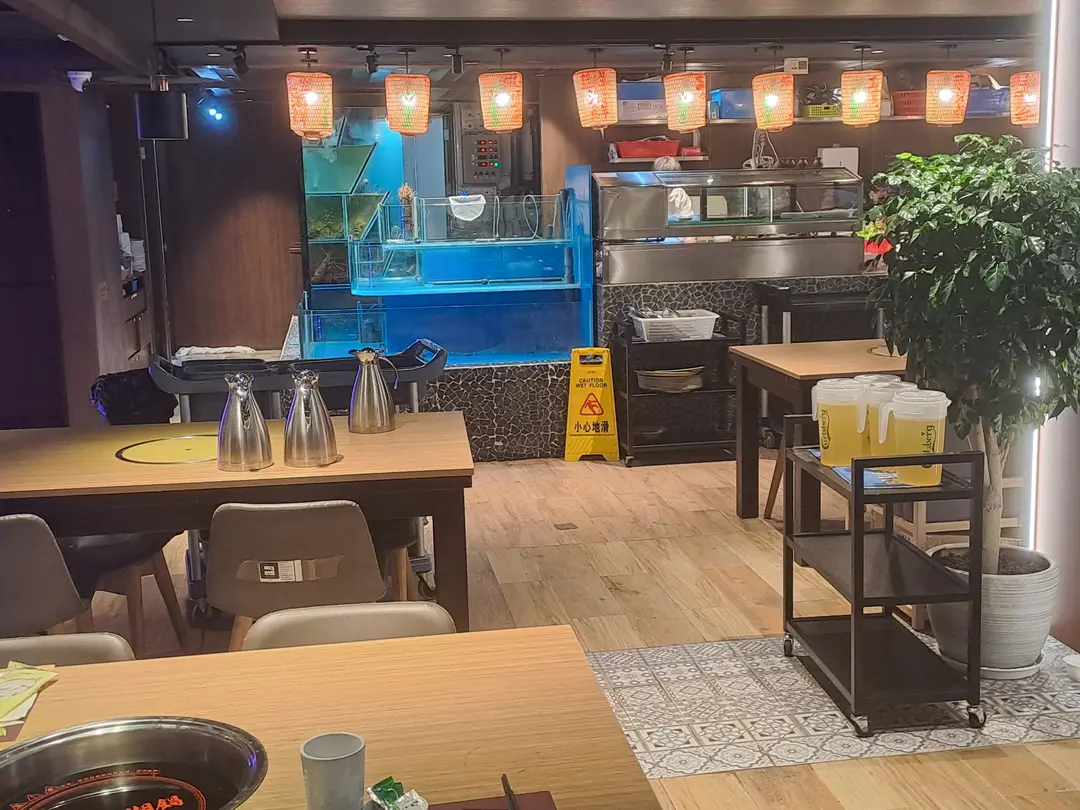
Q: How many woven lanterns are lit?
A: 9